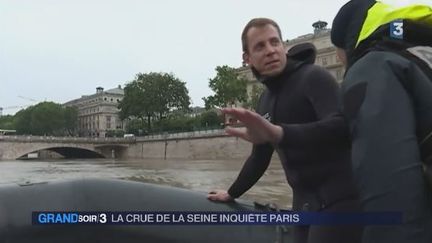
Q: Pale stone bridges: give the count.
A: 1